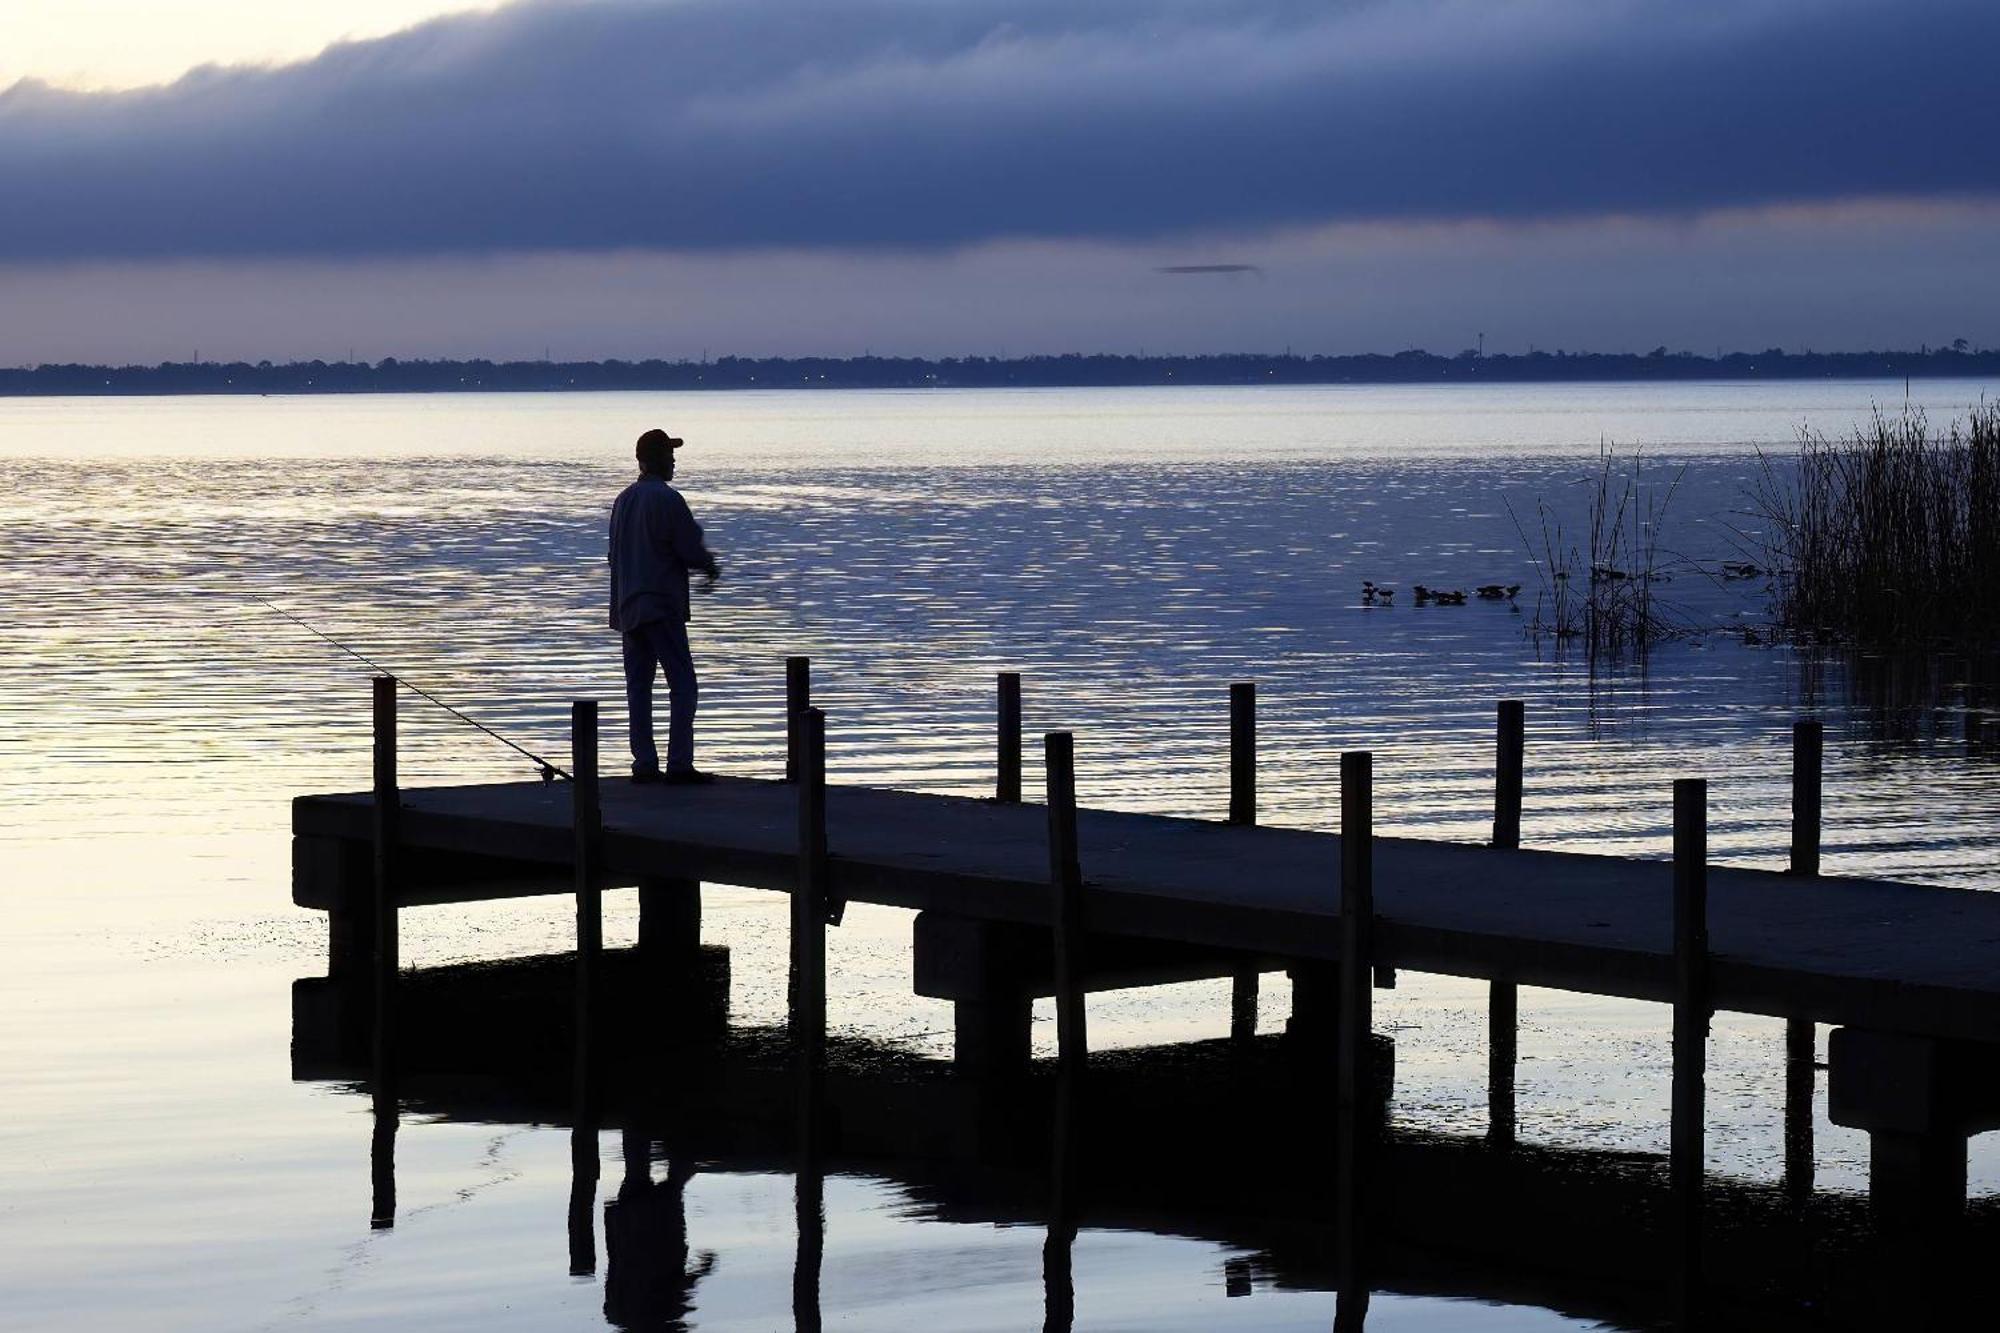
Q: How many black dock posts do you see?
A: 11